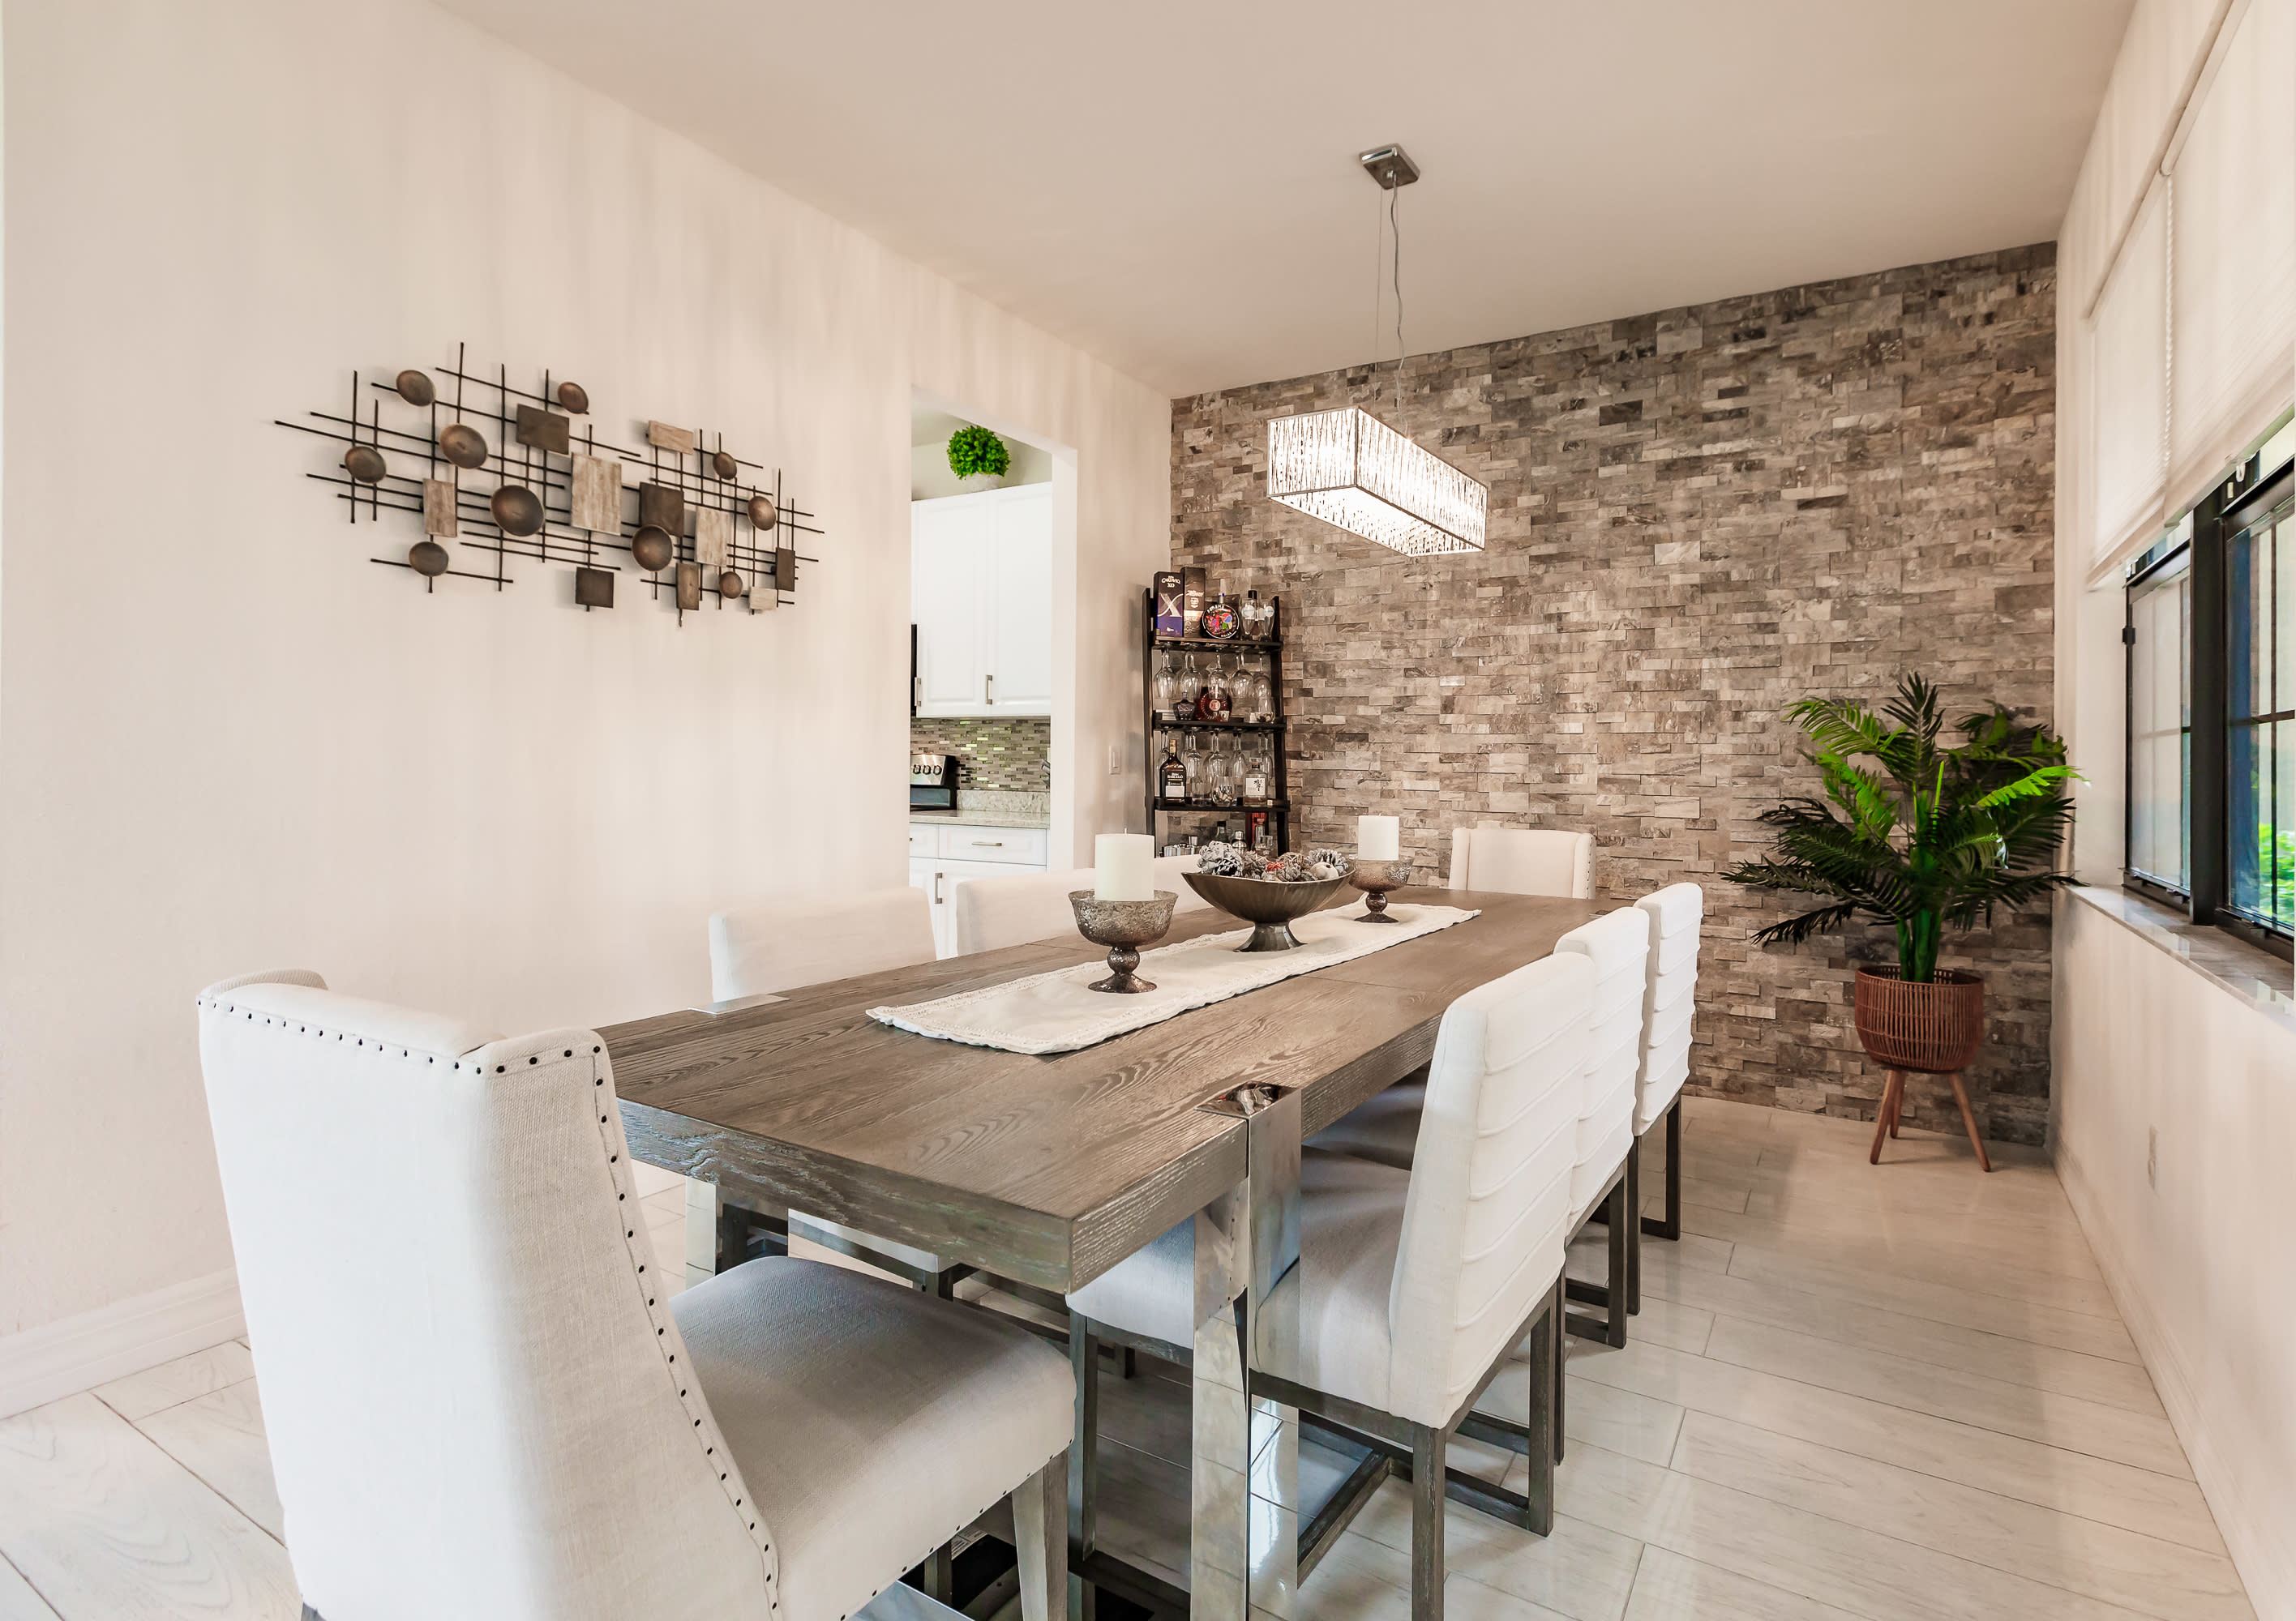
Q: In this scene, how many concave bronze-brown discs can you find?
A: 10